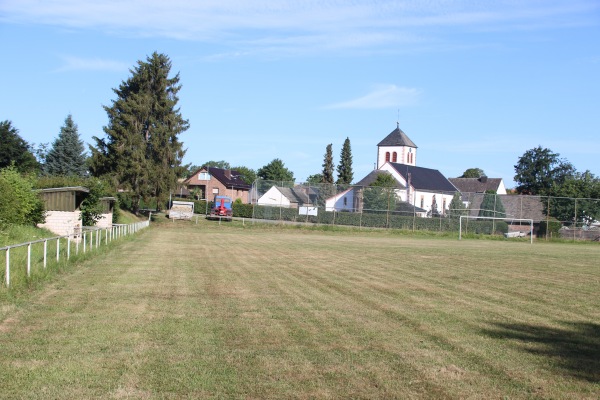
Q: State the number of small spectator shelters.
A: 2